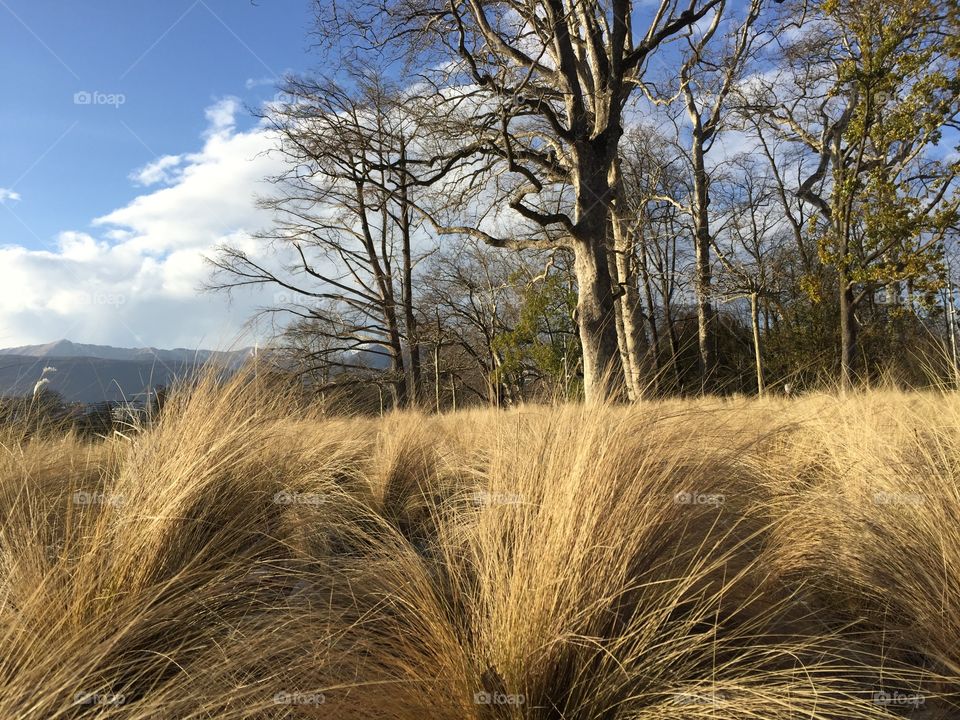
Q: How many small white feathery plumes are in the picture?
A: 2